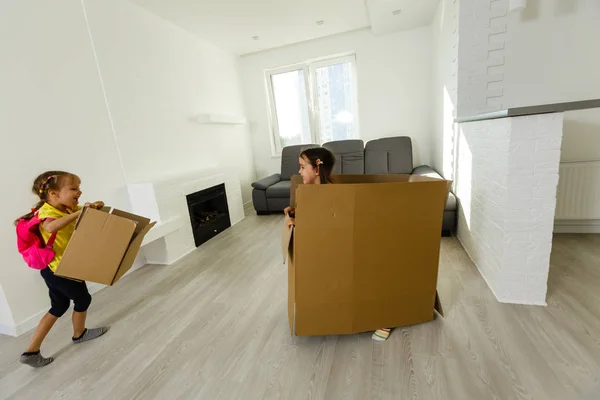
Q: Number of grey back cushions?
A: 3